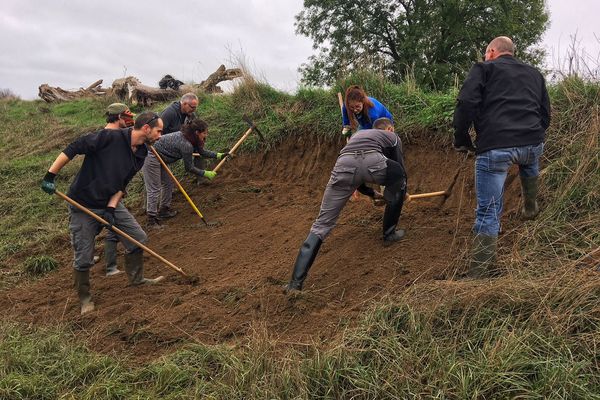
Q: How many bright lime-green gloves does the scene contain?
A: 2